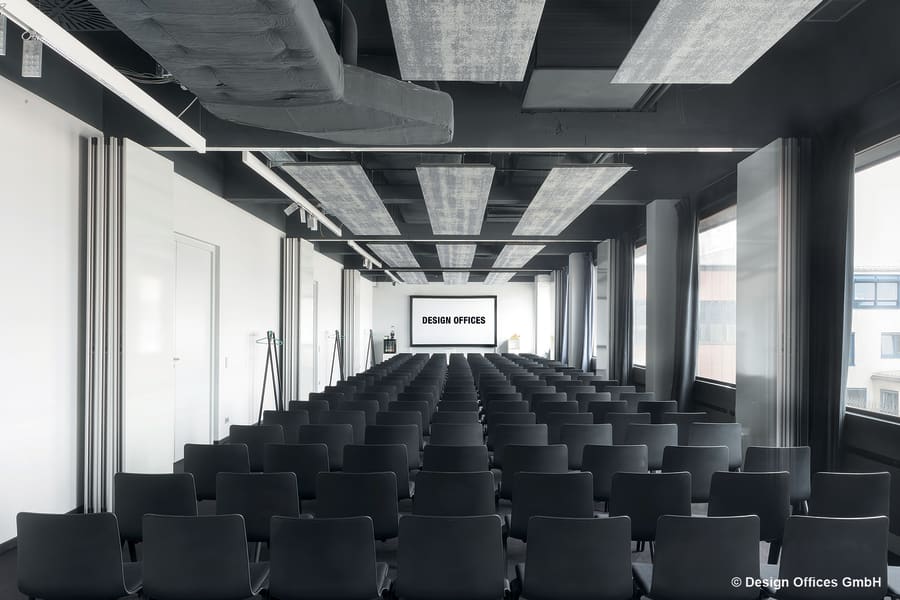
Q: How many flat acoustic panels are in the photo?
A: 11